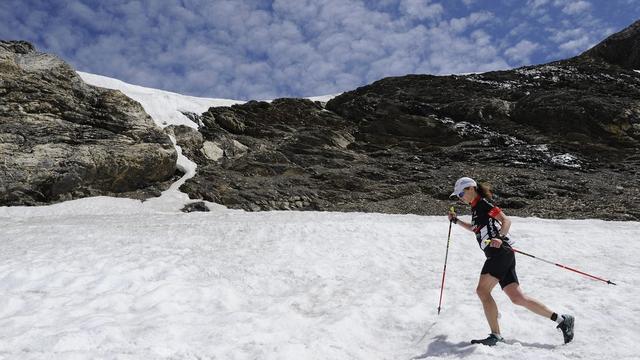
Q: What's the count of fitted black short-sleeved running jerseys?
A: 1